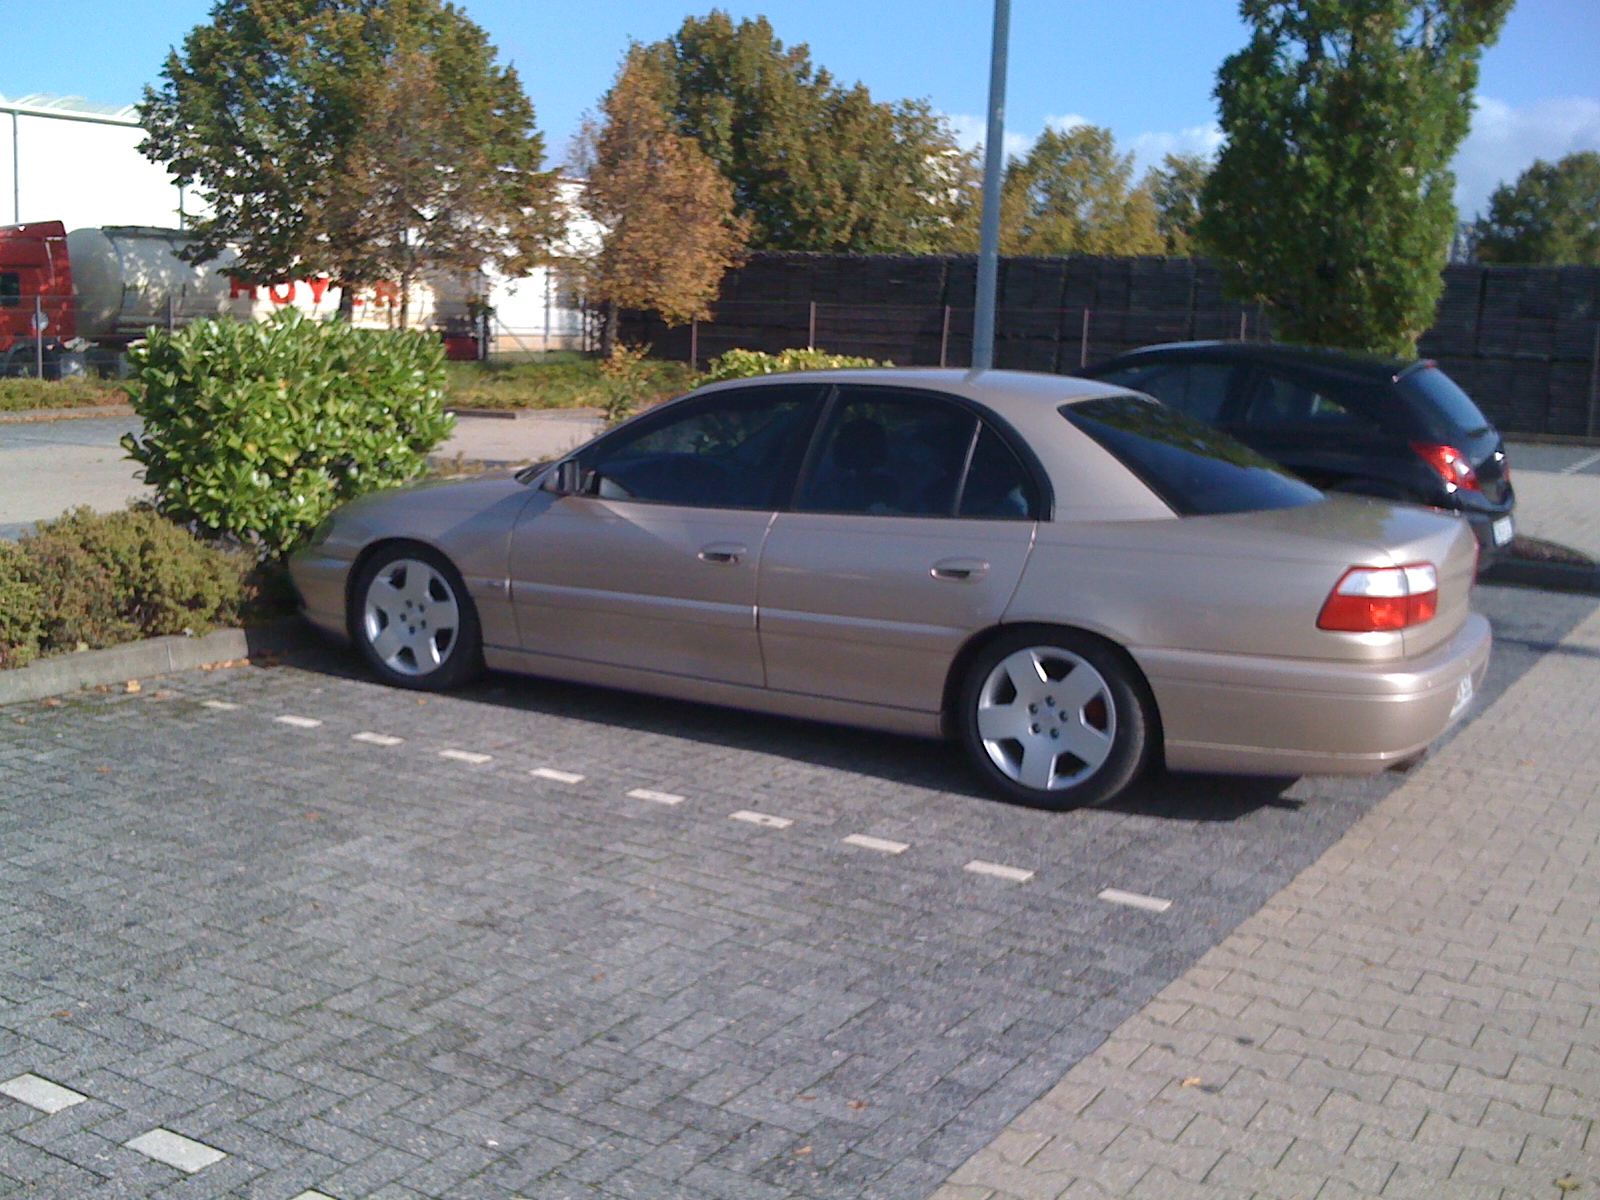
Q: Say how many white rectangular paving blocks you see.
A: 13